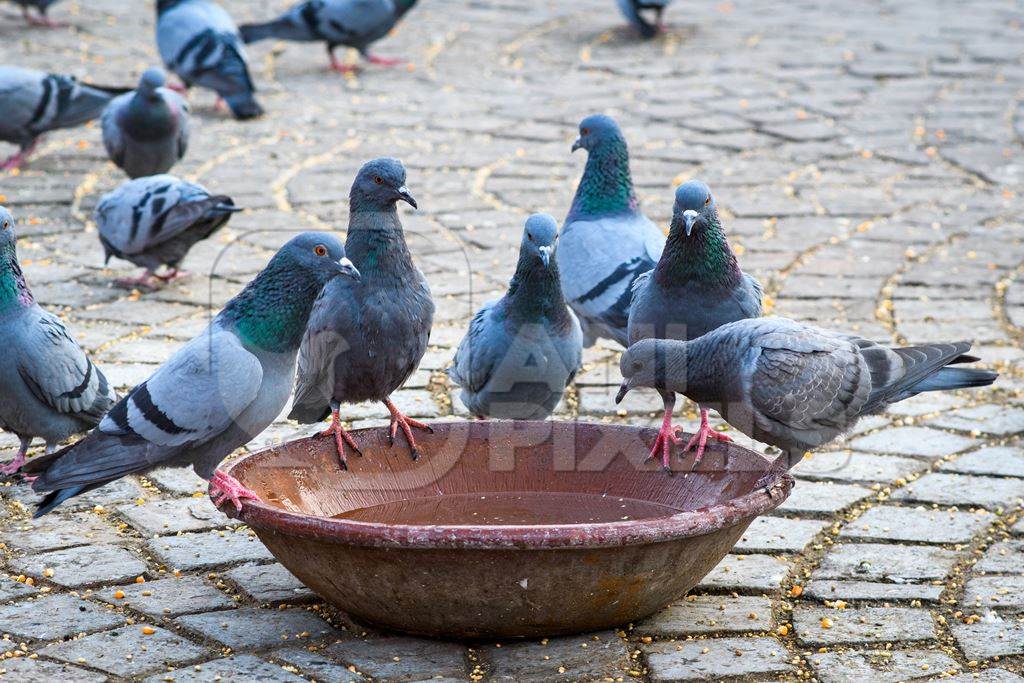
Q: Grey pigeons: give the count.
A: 14